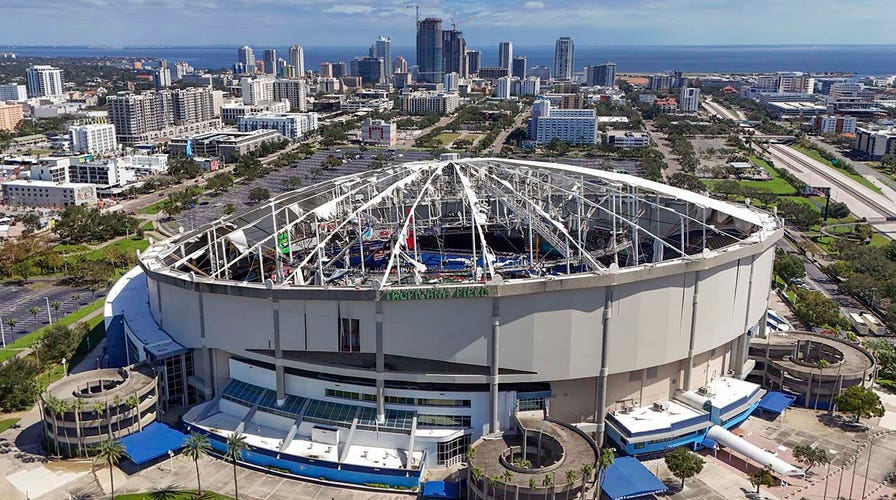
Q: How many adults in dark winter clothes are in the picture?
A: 0